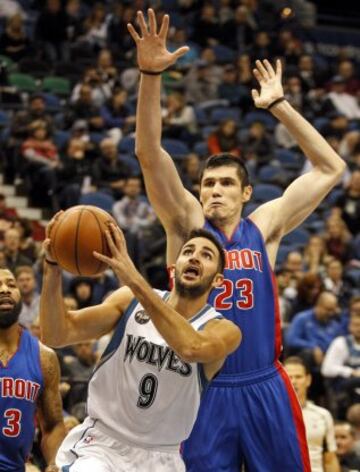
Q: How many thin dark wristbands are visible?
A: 3